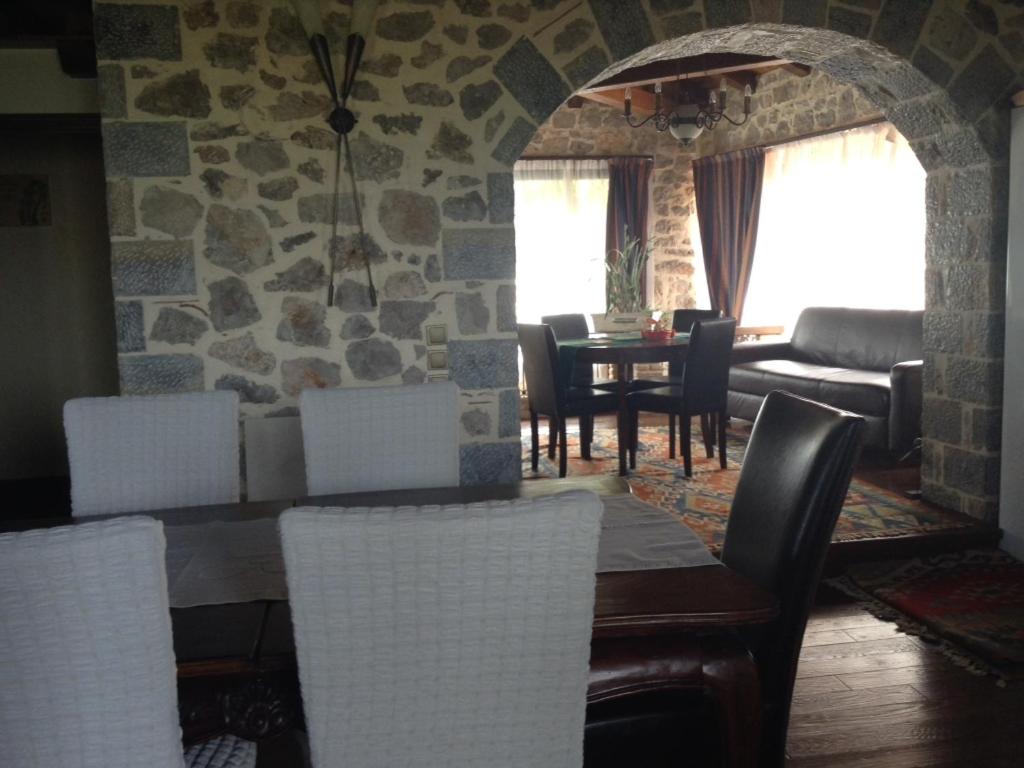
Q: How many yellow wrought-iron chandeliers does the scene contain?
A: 0